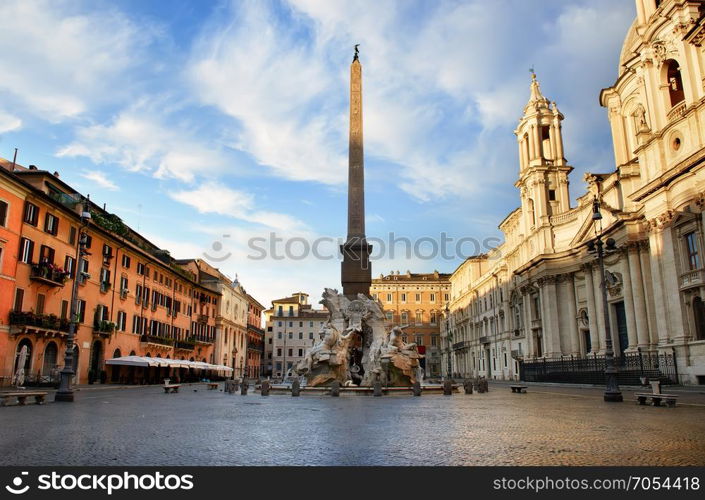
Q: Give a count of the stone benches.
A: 5